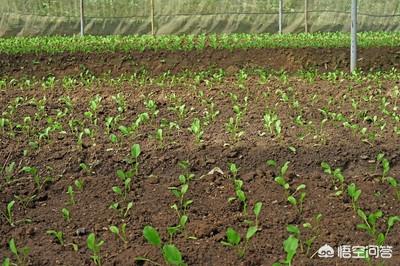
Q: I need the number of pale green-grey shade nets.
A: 1